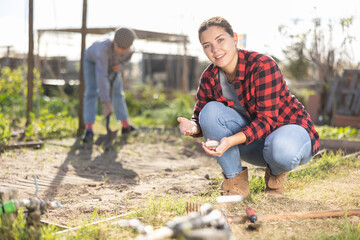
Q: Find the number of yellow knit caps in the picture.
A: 0